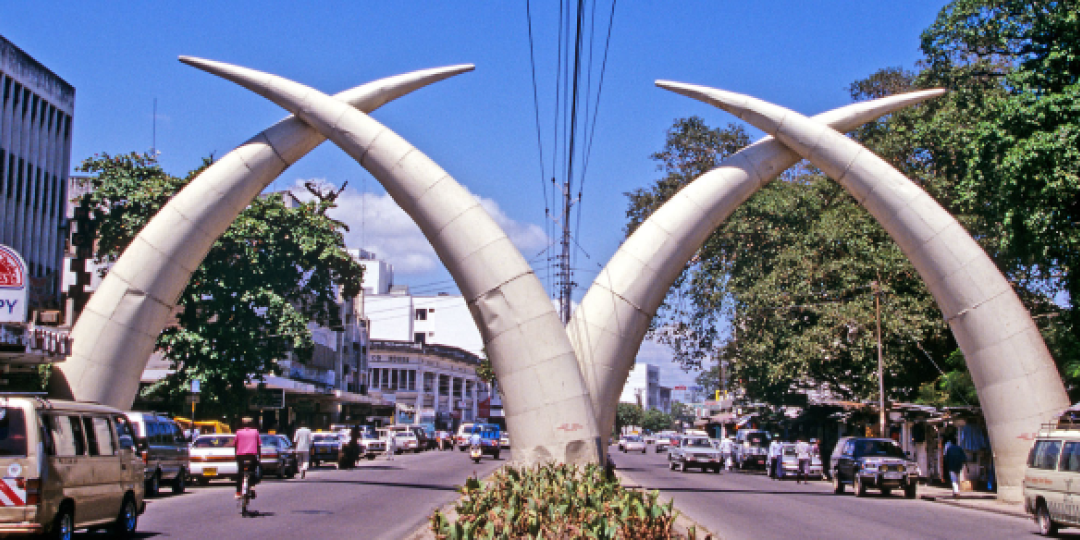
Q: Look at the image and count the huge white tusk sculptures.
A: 4